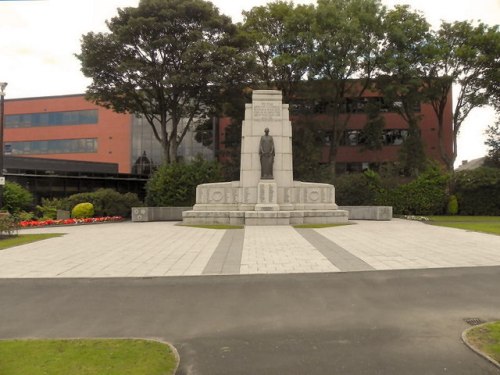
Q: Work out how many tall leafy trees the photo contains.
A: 5